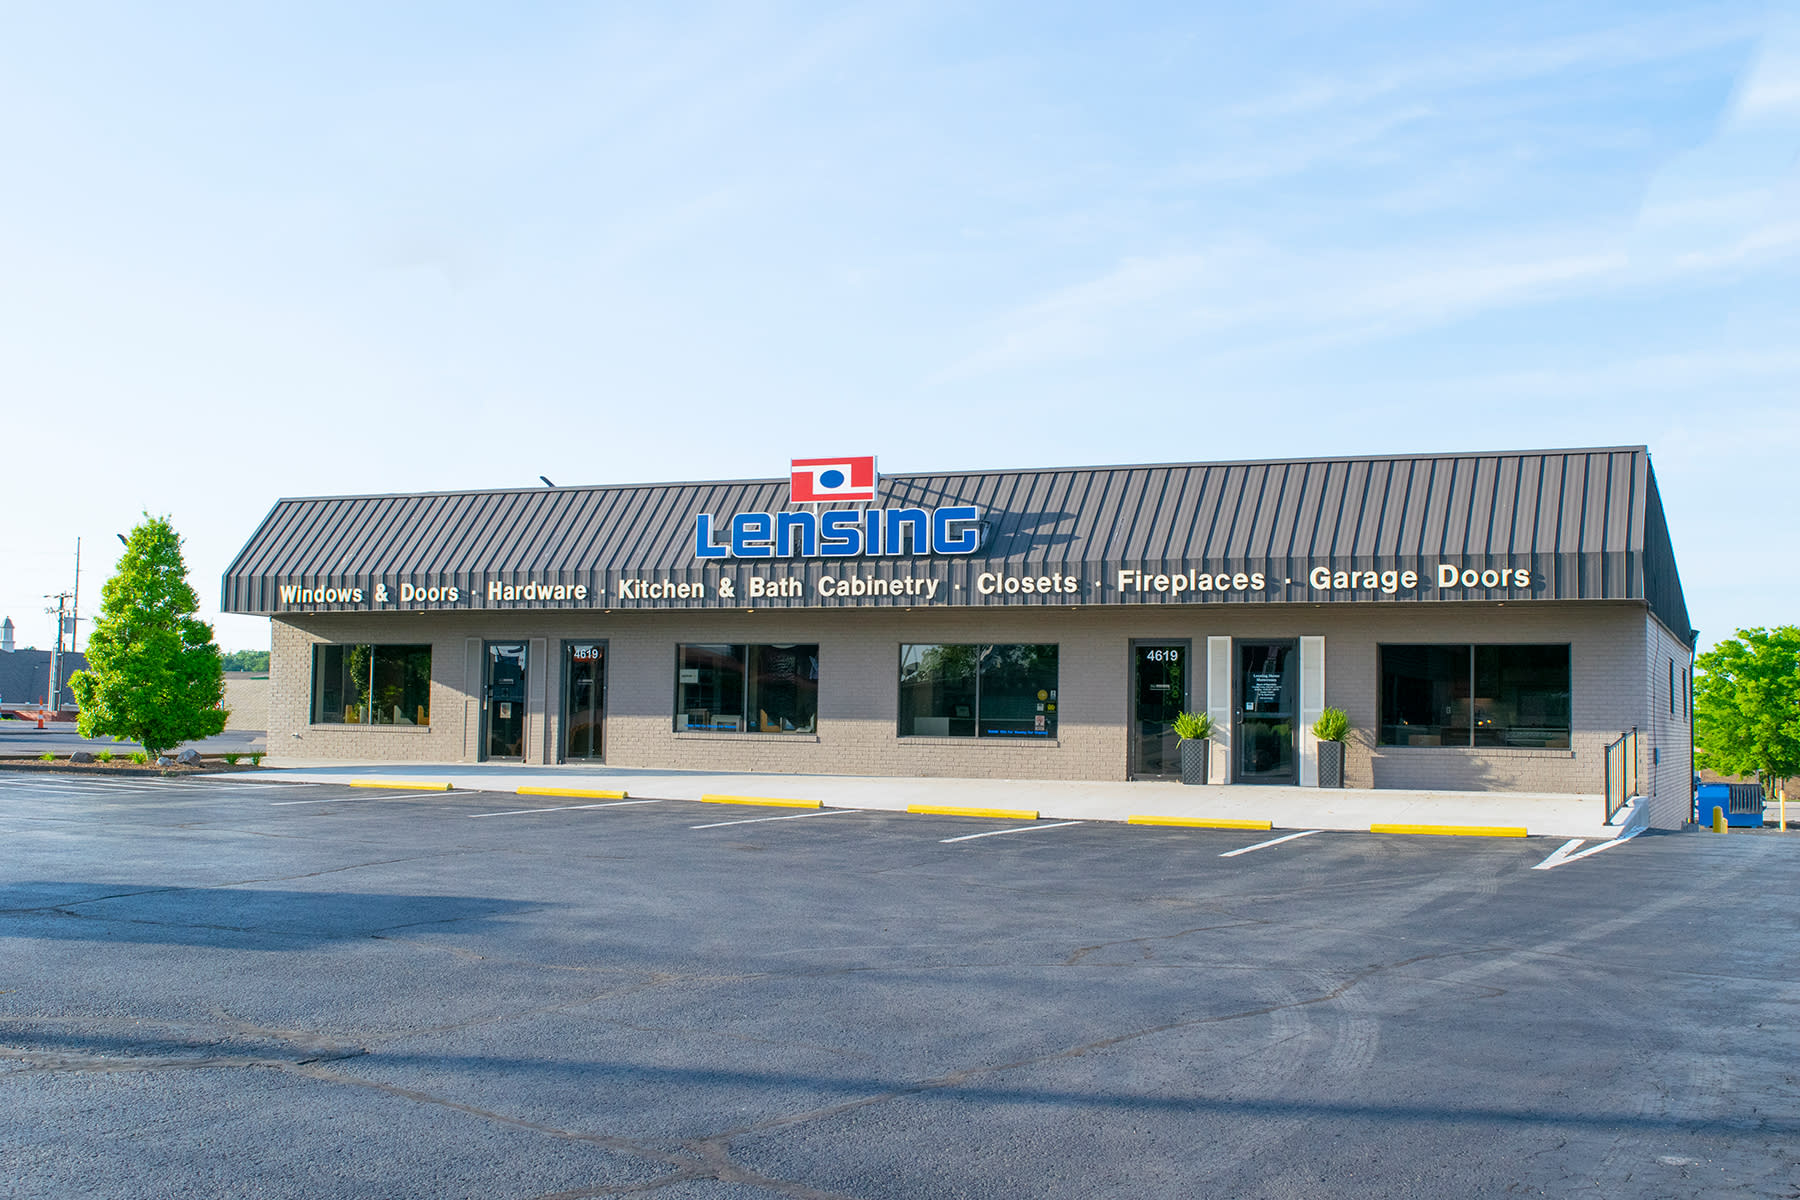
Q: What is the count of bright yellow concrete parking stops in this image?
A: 6